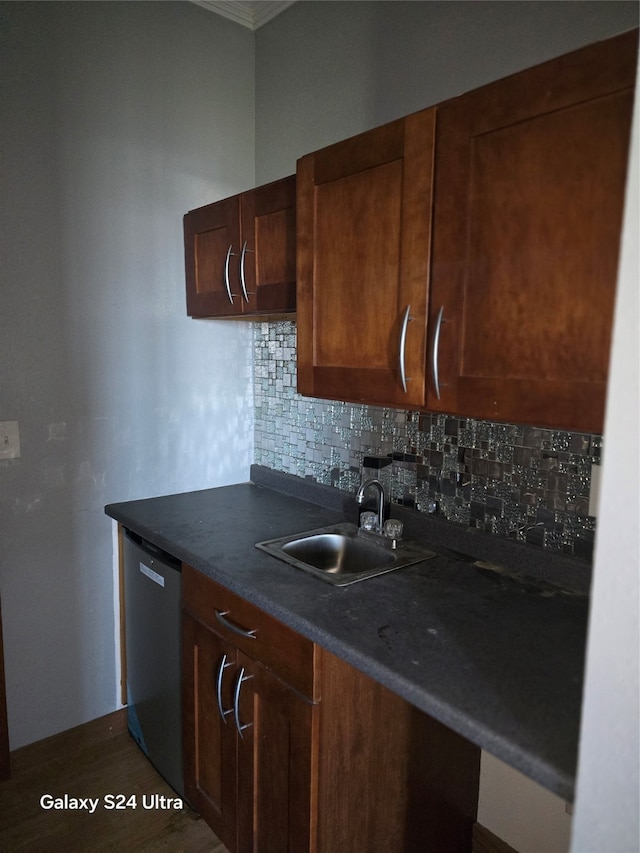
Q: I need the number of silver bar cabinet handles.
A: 7